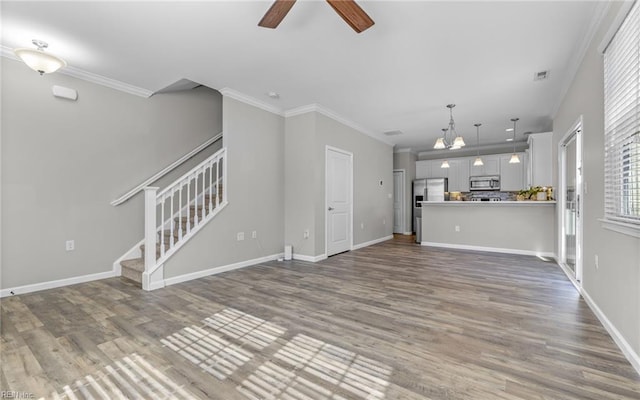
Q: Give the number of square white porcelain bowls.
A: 0